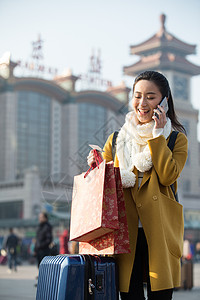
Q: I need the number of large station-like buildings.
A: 1